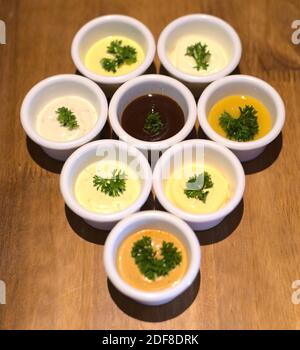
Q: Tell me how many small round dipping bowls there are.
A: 8